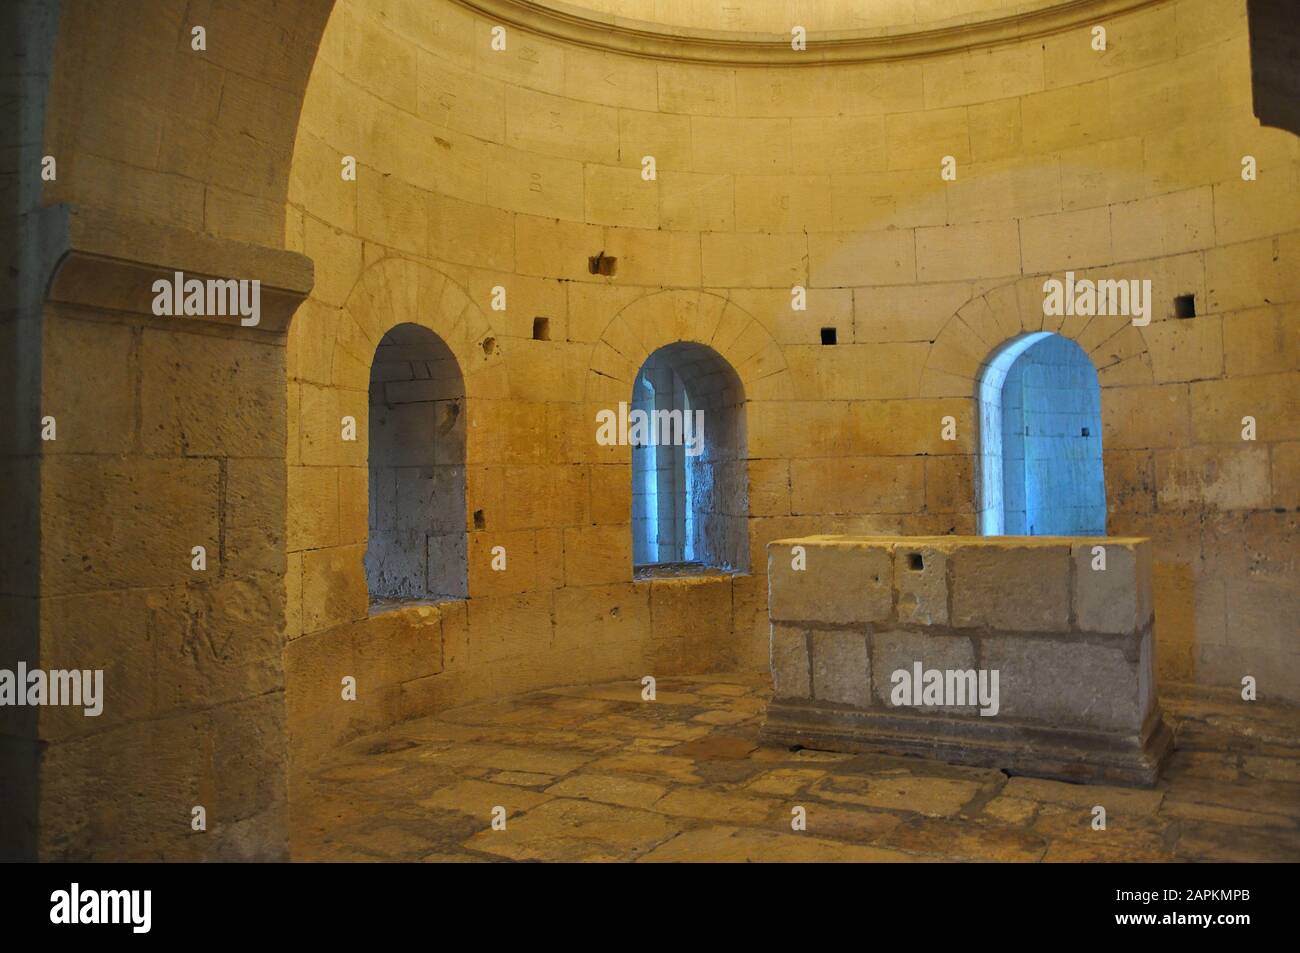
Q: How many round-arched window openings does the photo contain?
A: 3